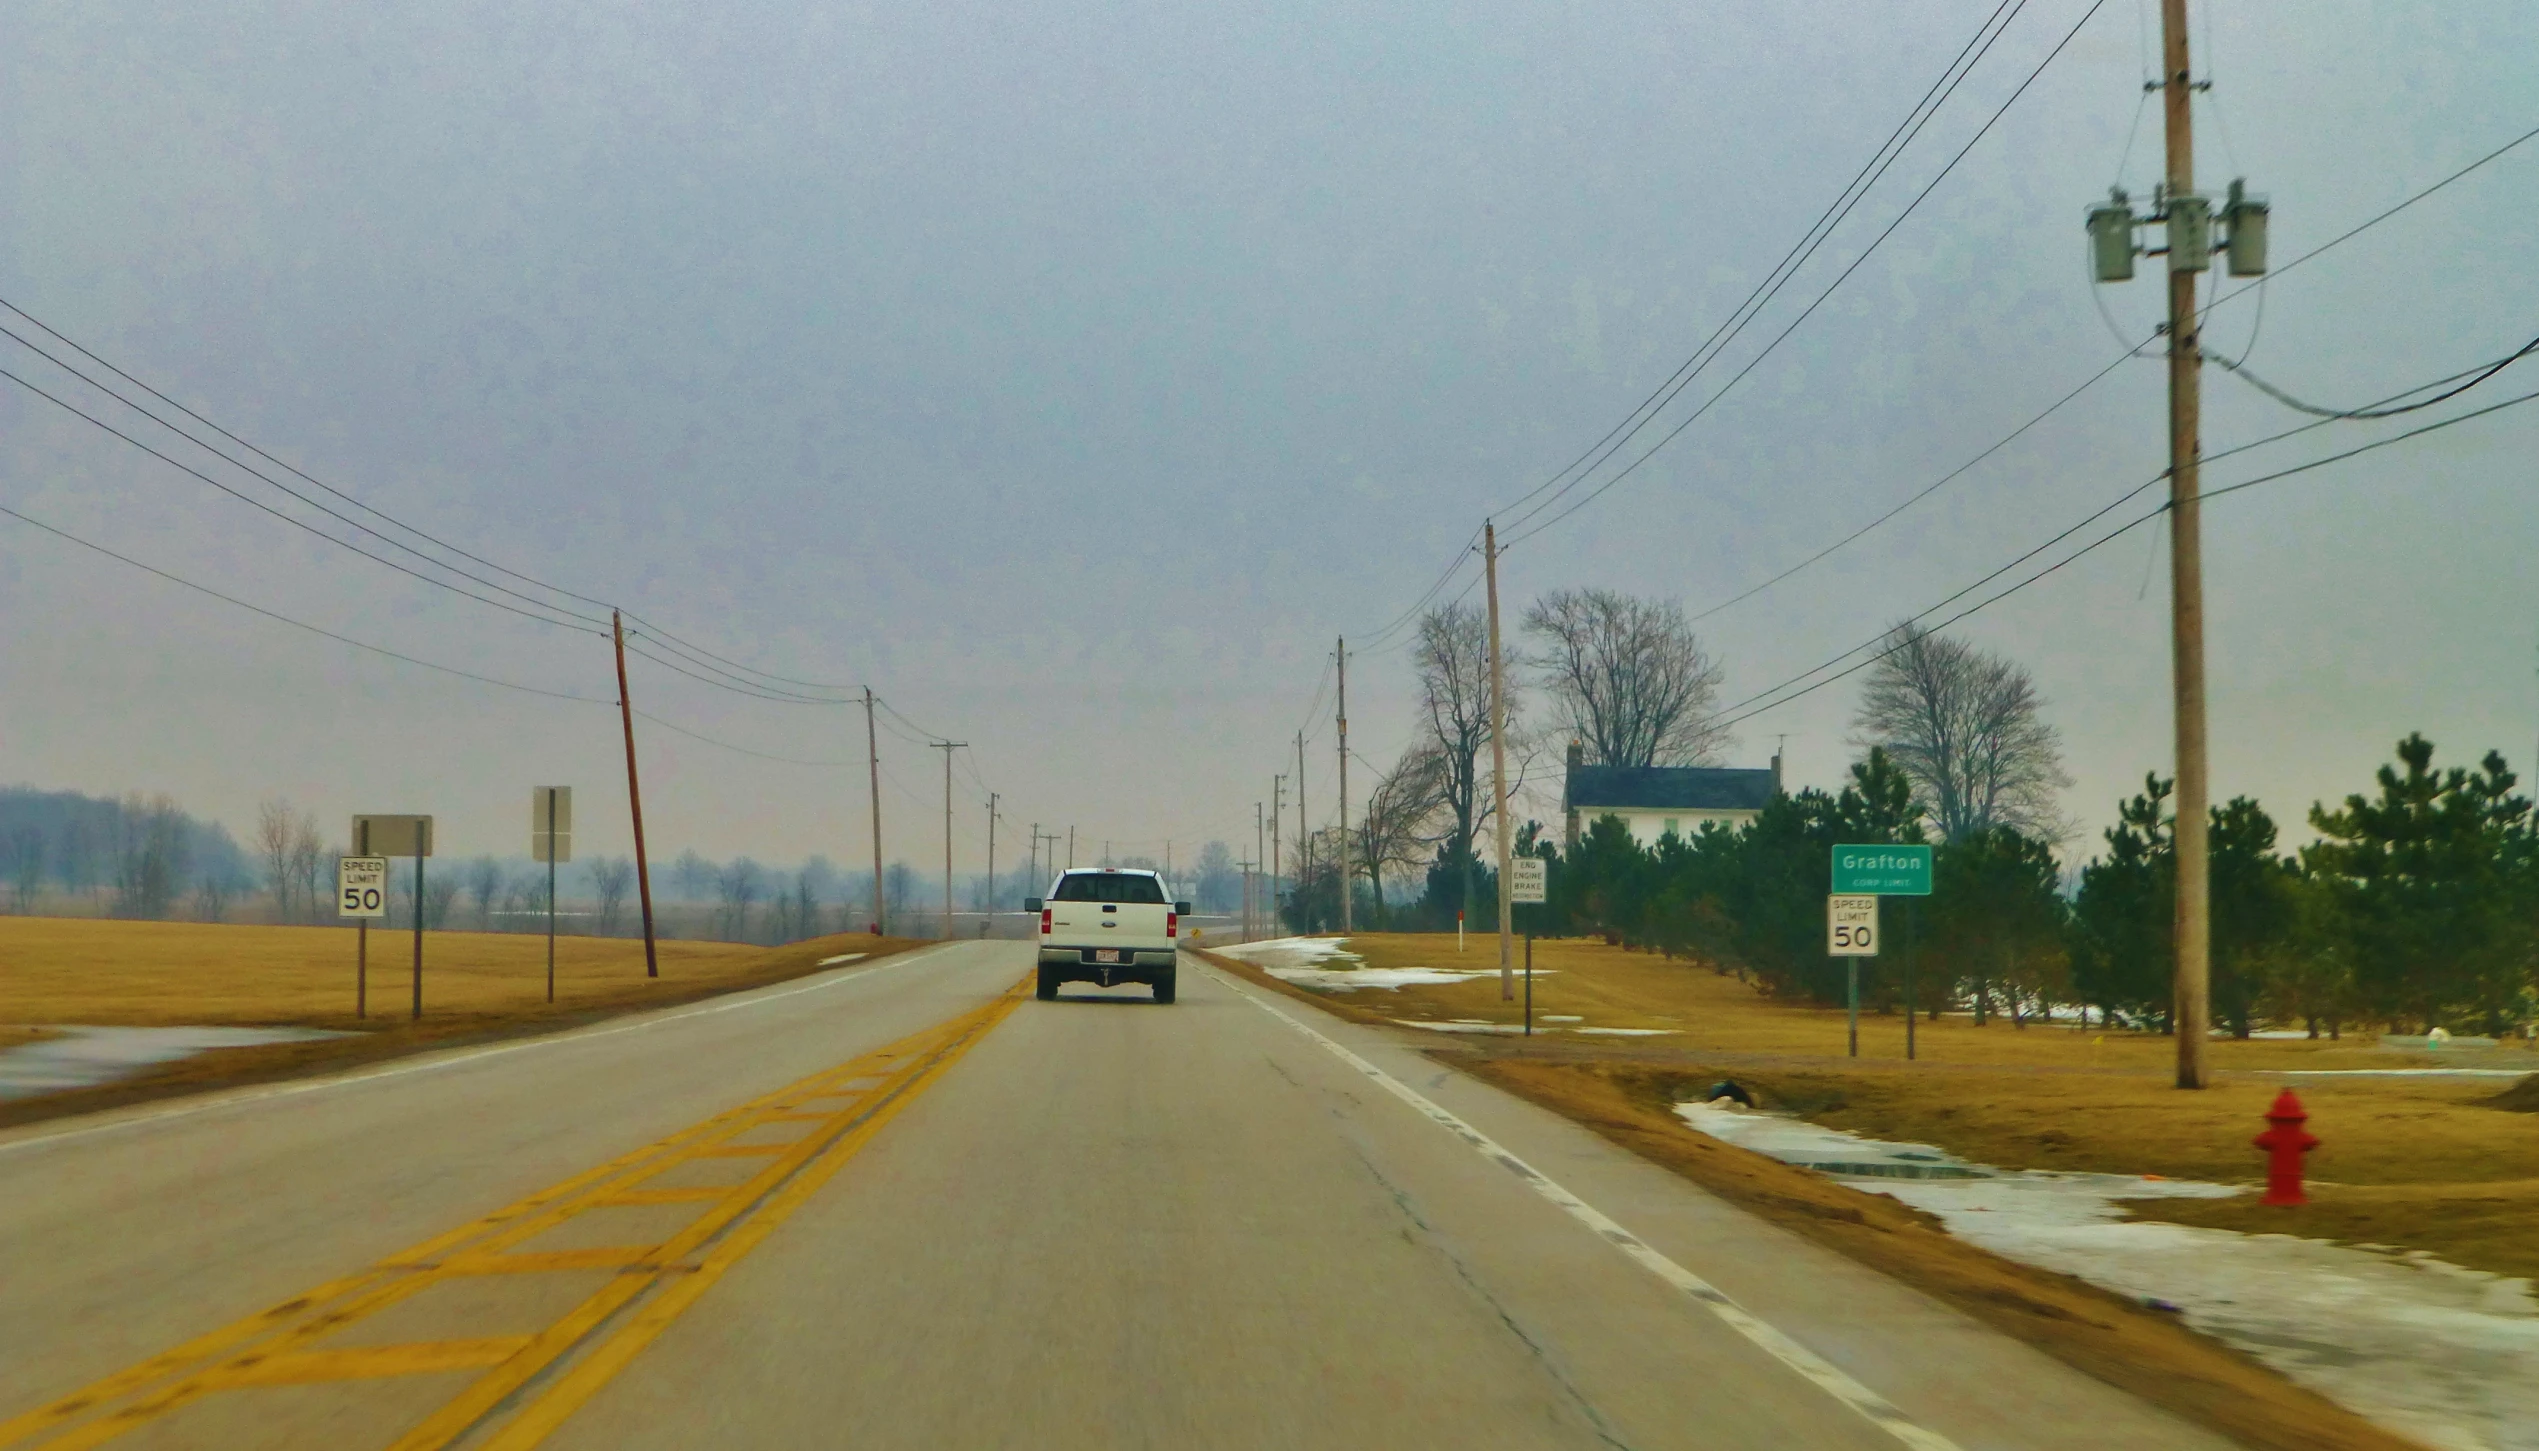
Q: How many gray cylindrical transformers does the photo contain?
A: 3